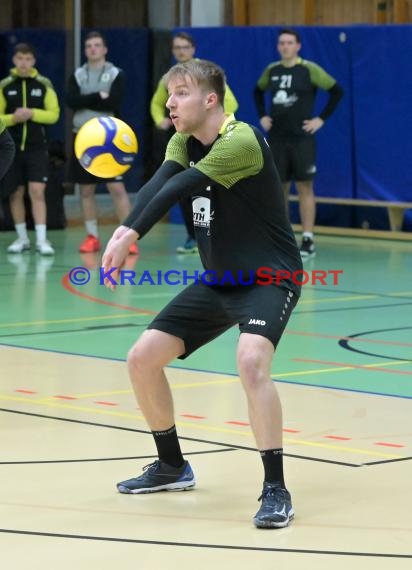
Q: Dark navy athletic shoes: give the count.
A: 2